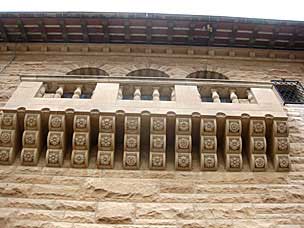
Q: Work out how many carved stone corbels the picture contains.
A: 12